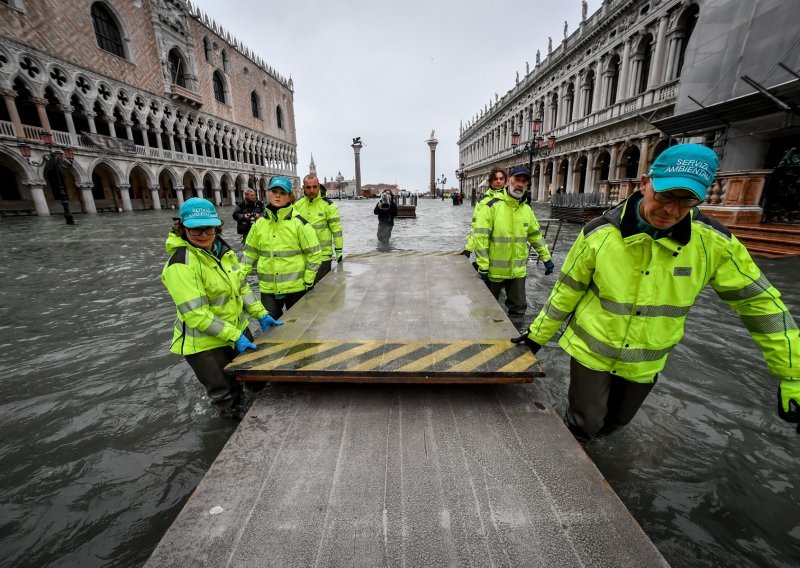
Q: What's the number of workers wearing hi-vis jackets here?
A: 6